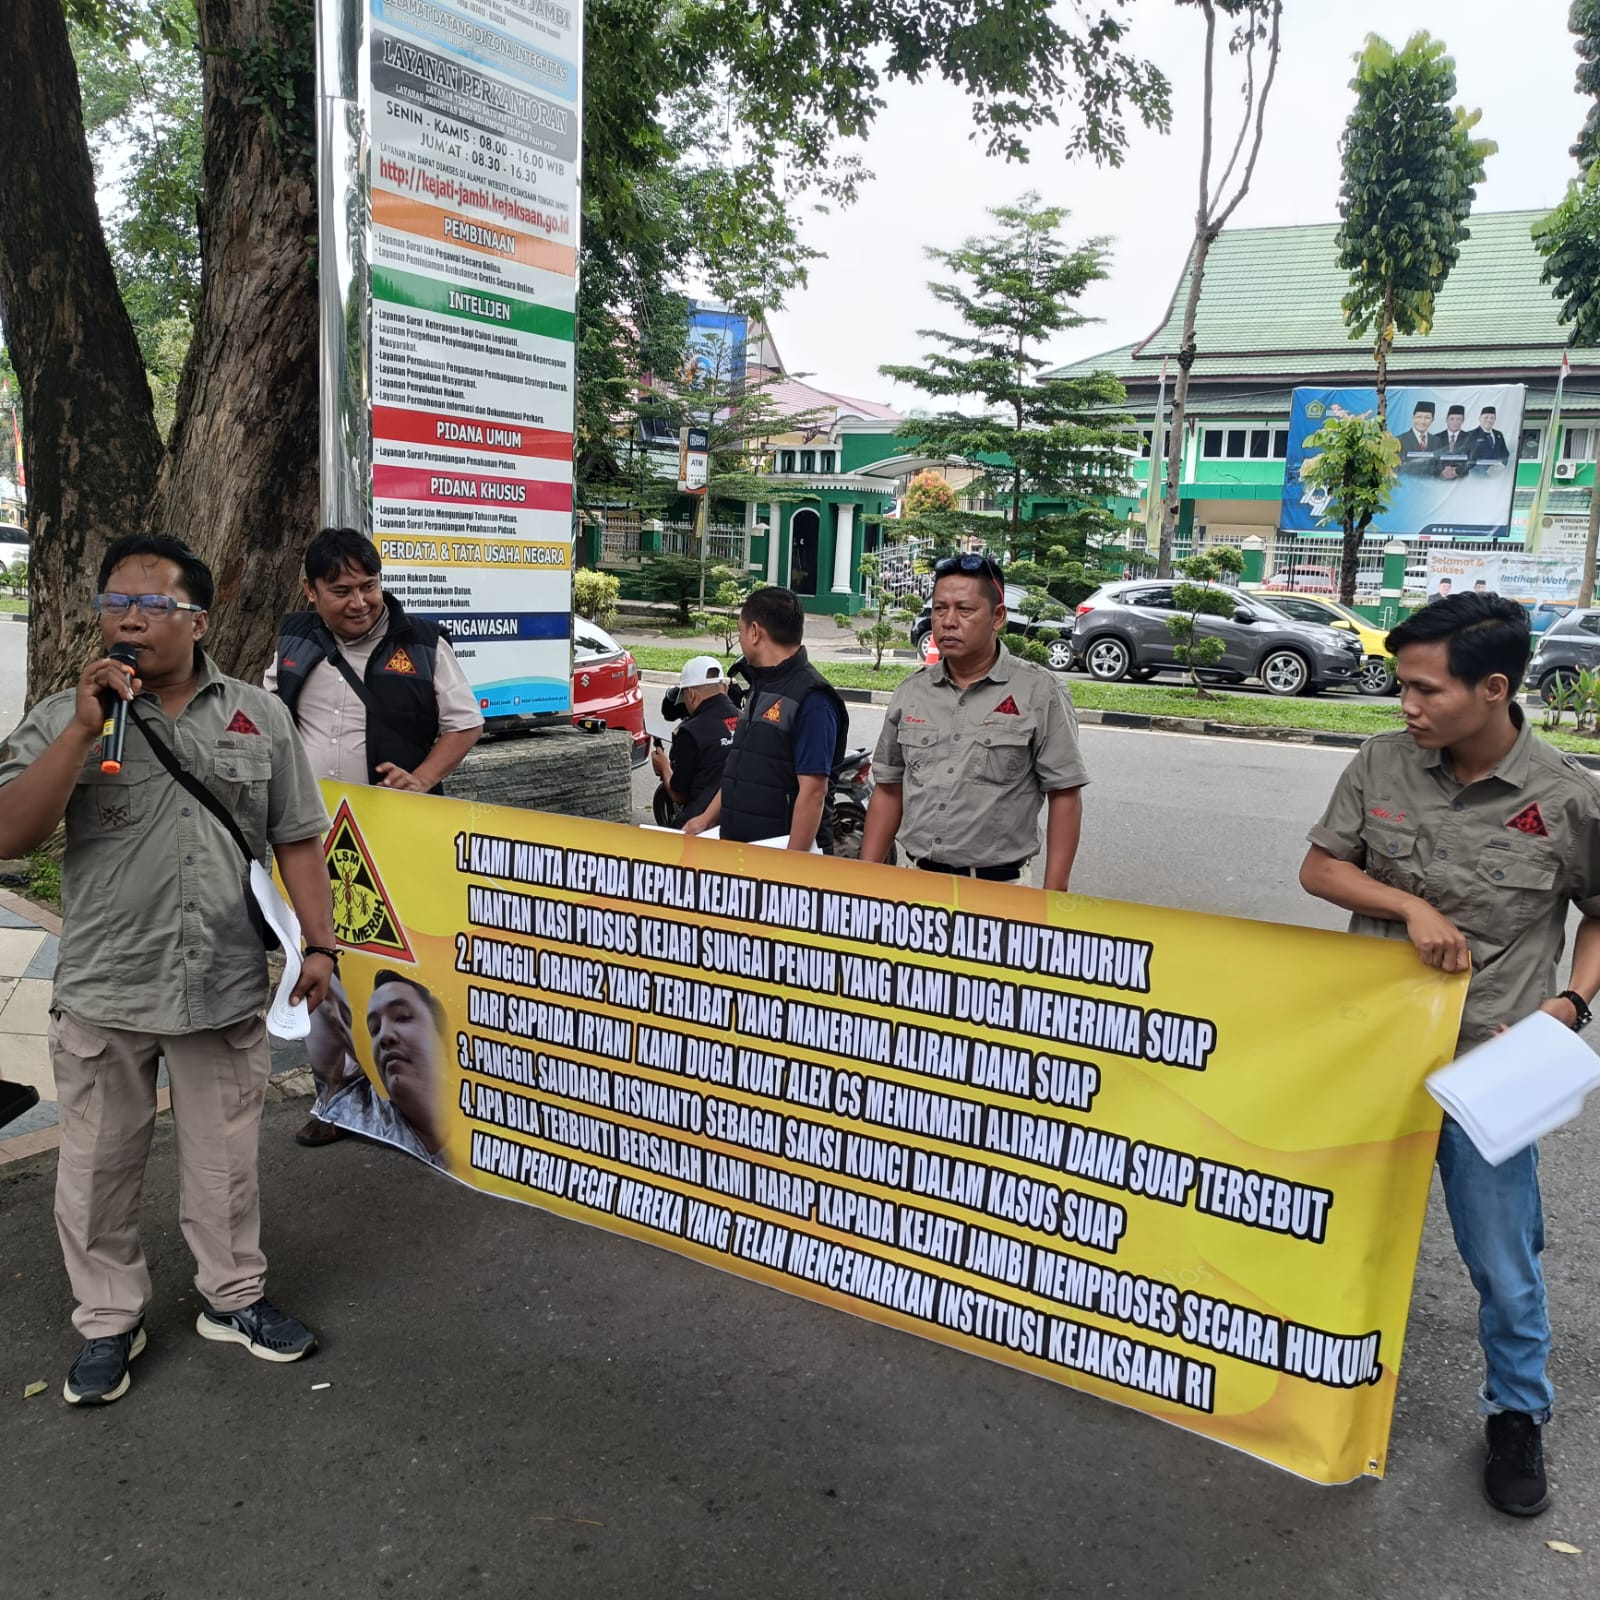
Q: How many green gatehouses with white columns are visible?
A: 1